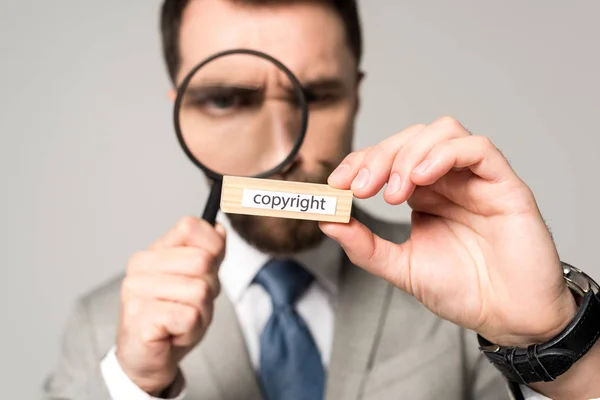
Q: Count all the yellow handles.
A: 0